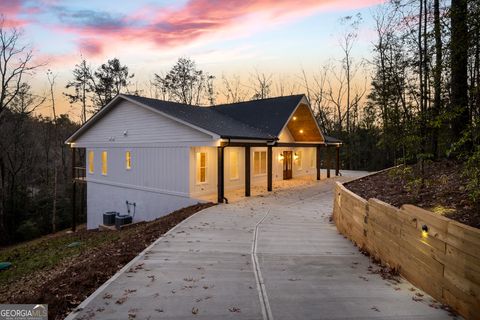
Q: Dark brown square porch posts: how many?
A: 6